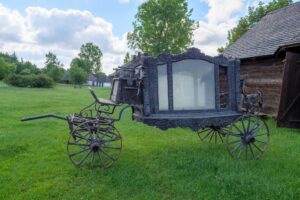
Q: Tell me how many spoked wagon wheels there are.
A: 4